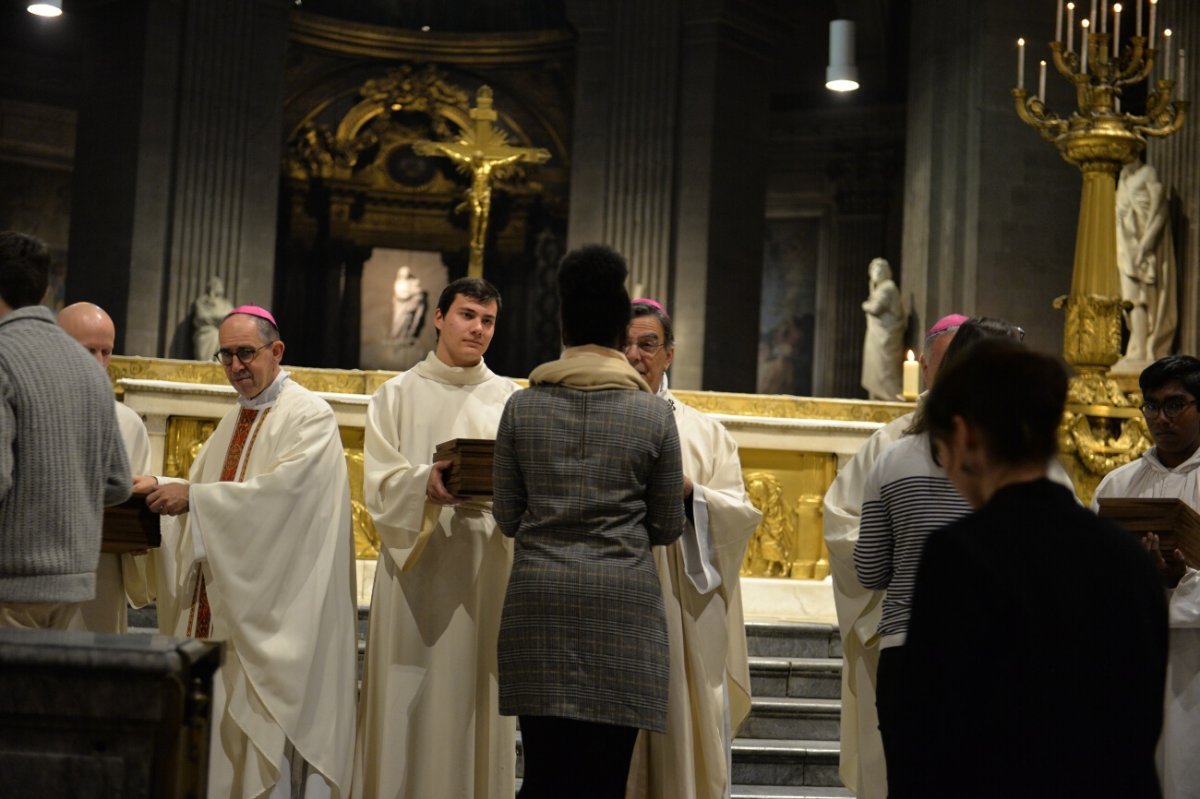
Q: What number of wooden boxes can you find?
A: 3